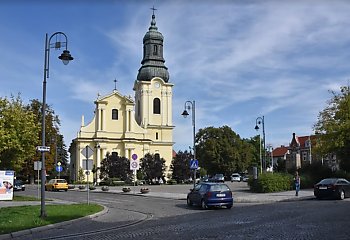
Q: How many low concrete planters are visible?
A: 6